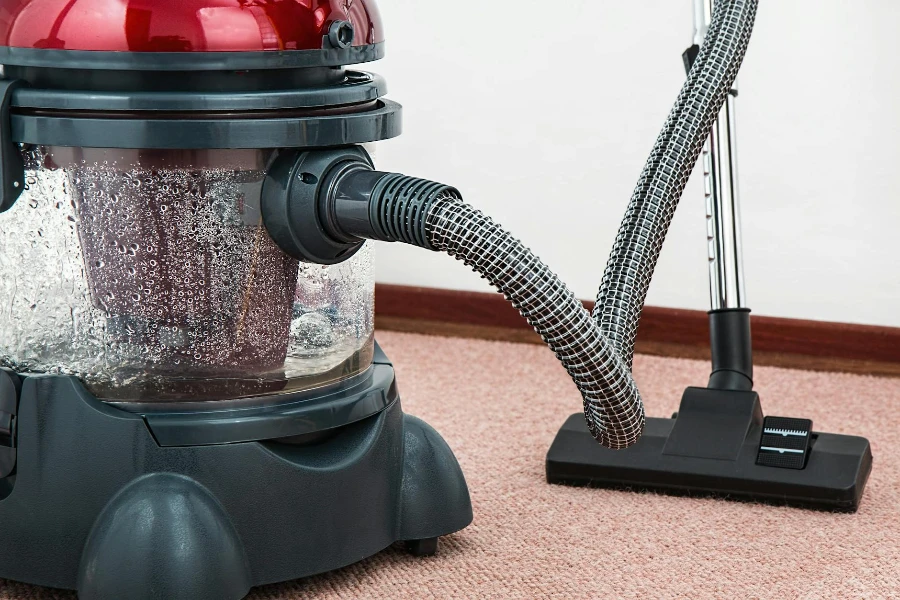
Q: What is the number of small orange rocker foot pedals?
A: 0